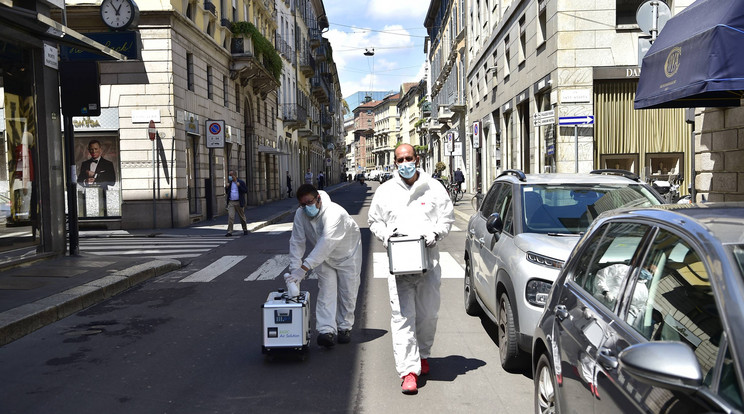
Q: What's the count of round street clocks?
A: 1